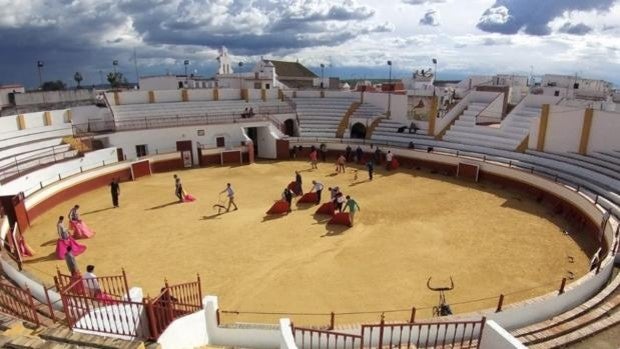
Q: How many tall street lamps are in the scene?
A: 7